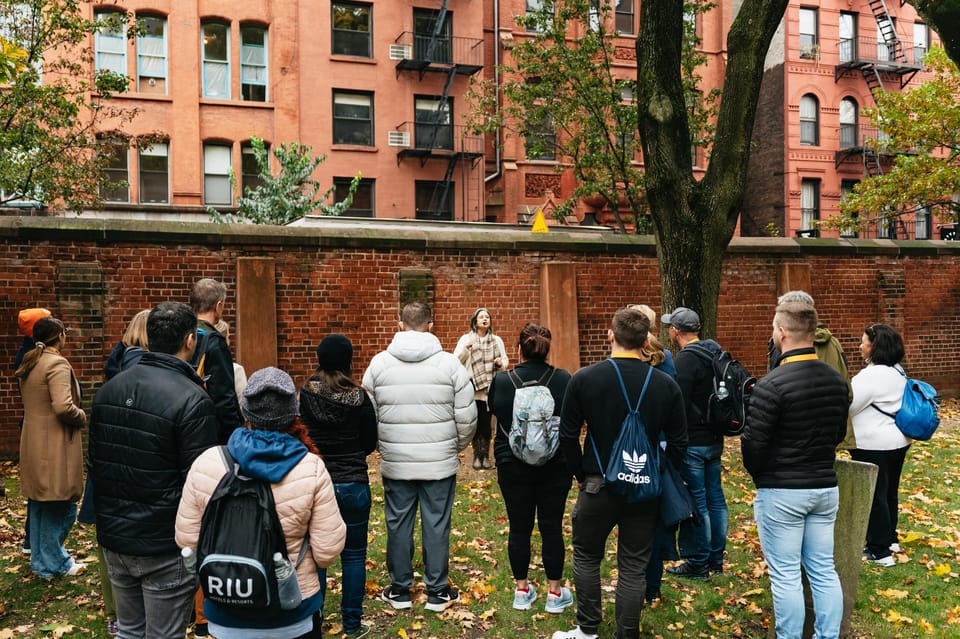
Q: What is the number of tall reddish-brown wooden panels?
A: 3